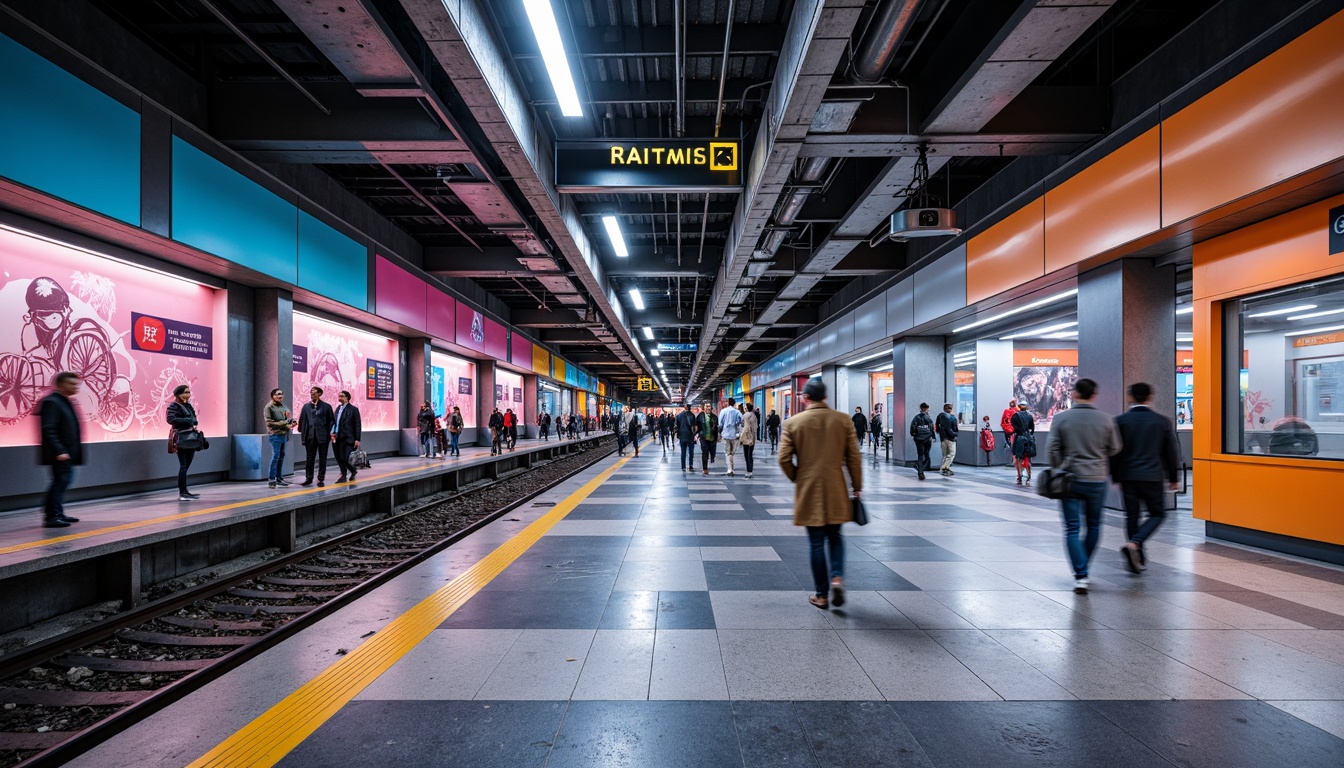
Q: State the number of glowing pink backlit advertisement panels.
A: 4